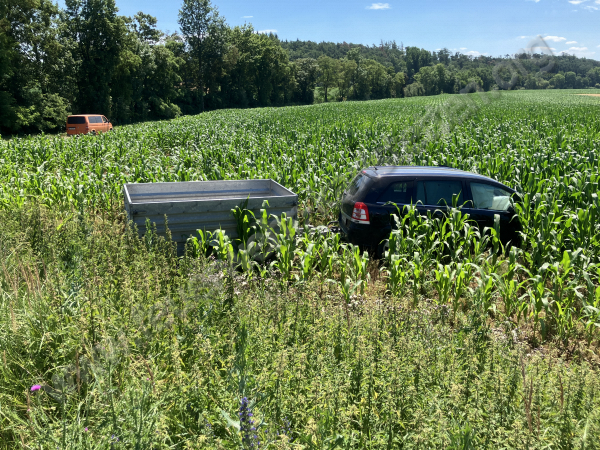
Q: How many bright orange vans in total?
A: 1